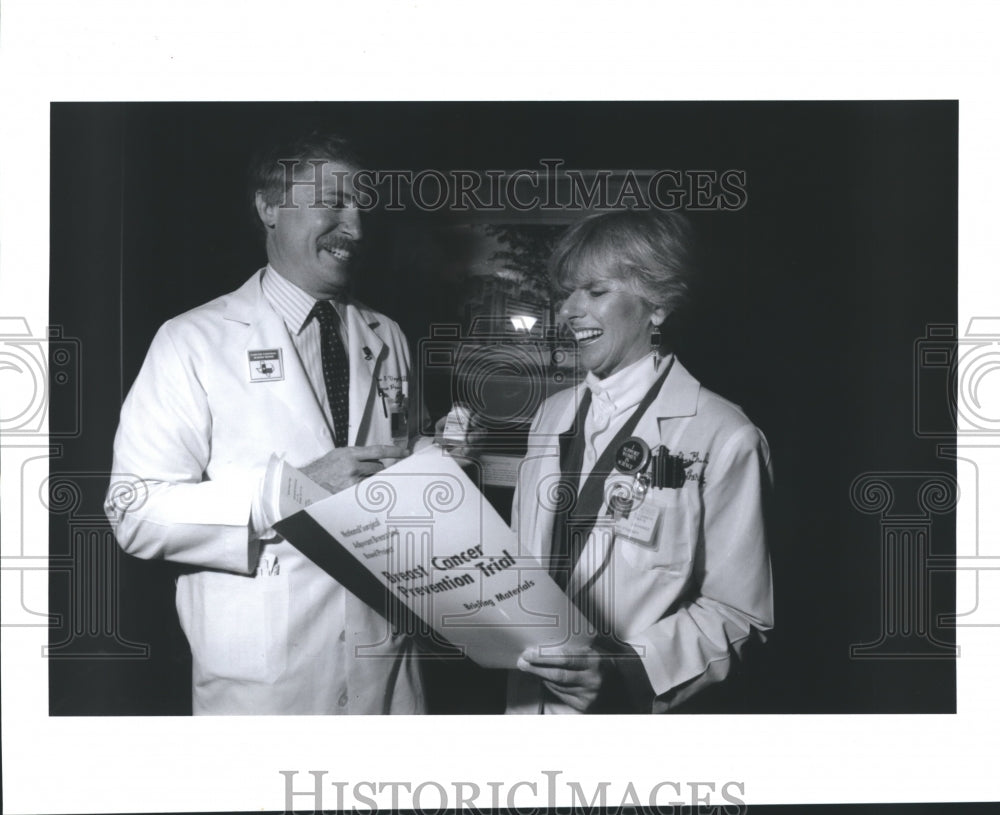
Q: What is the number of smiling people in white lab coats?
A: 2